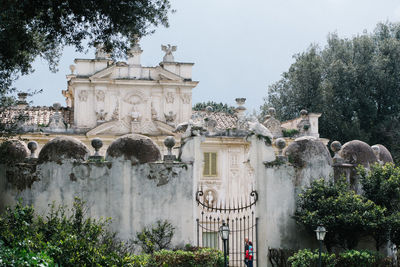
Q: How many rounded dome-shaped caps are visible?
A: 6